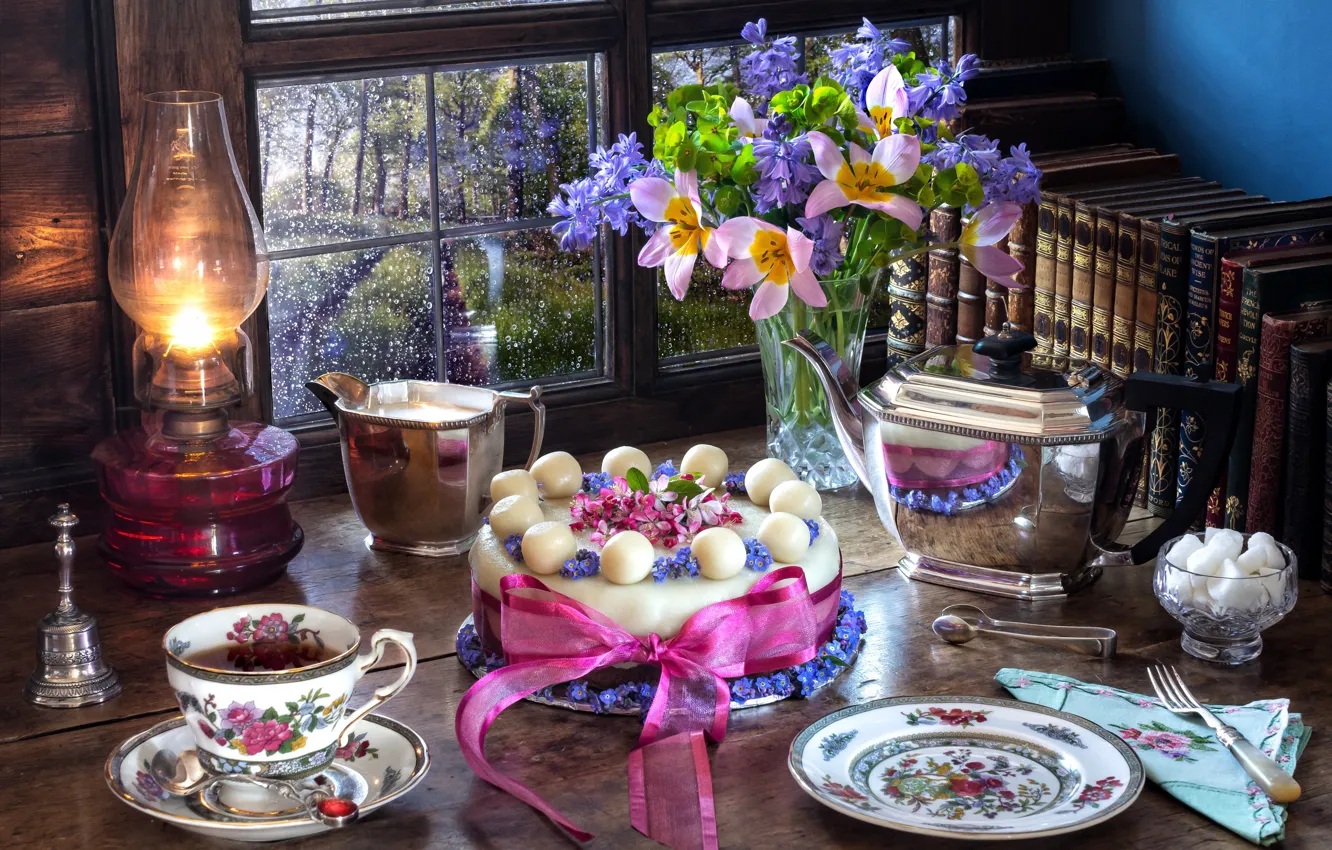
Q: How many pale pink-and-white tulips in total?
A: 6